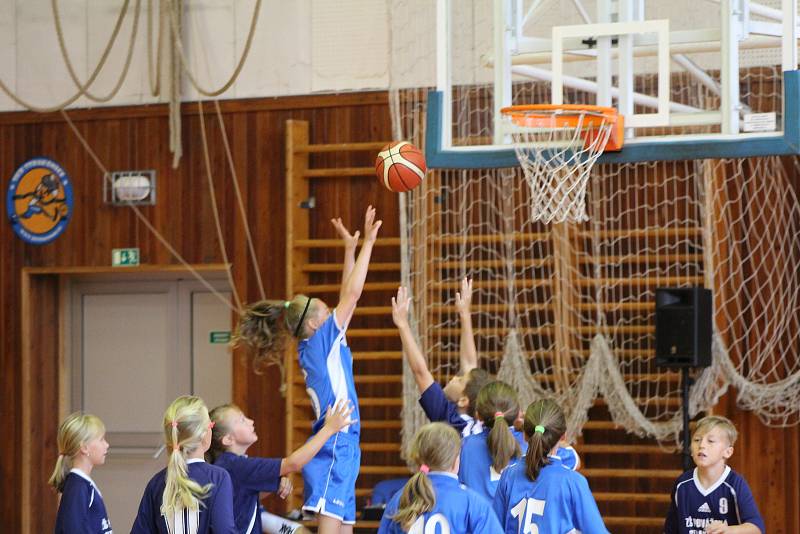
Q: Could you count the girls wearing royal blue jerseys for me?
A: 4